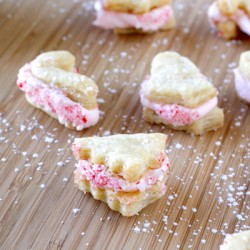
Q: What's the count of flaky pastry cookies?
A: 7